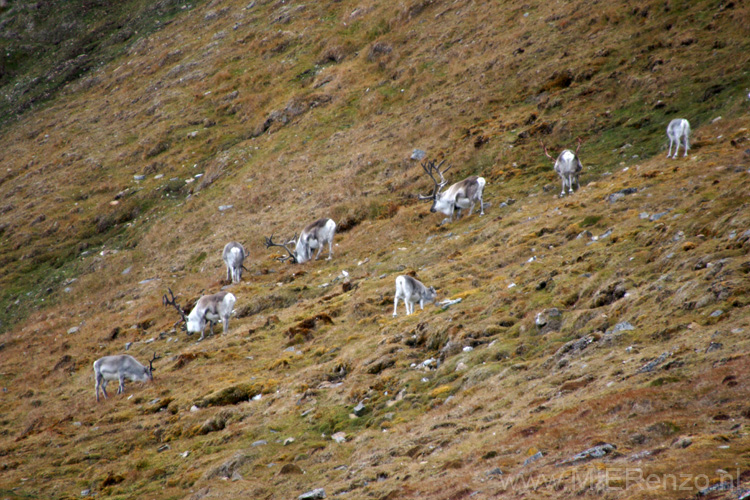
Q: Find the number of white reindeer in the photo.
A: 8